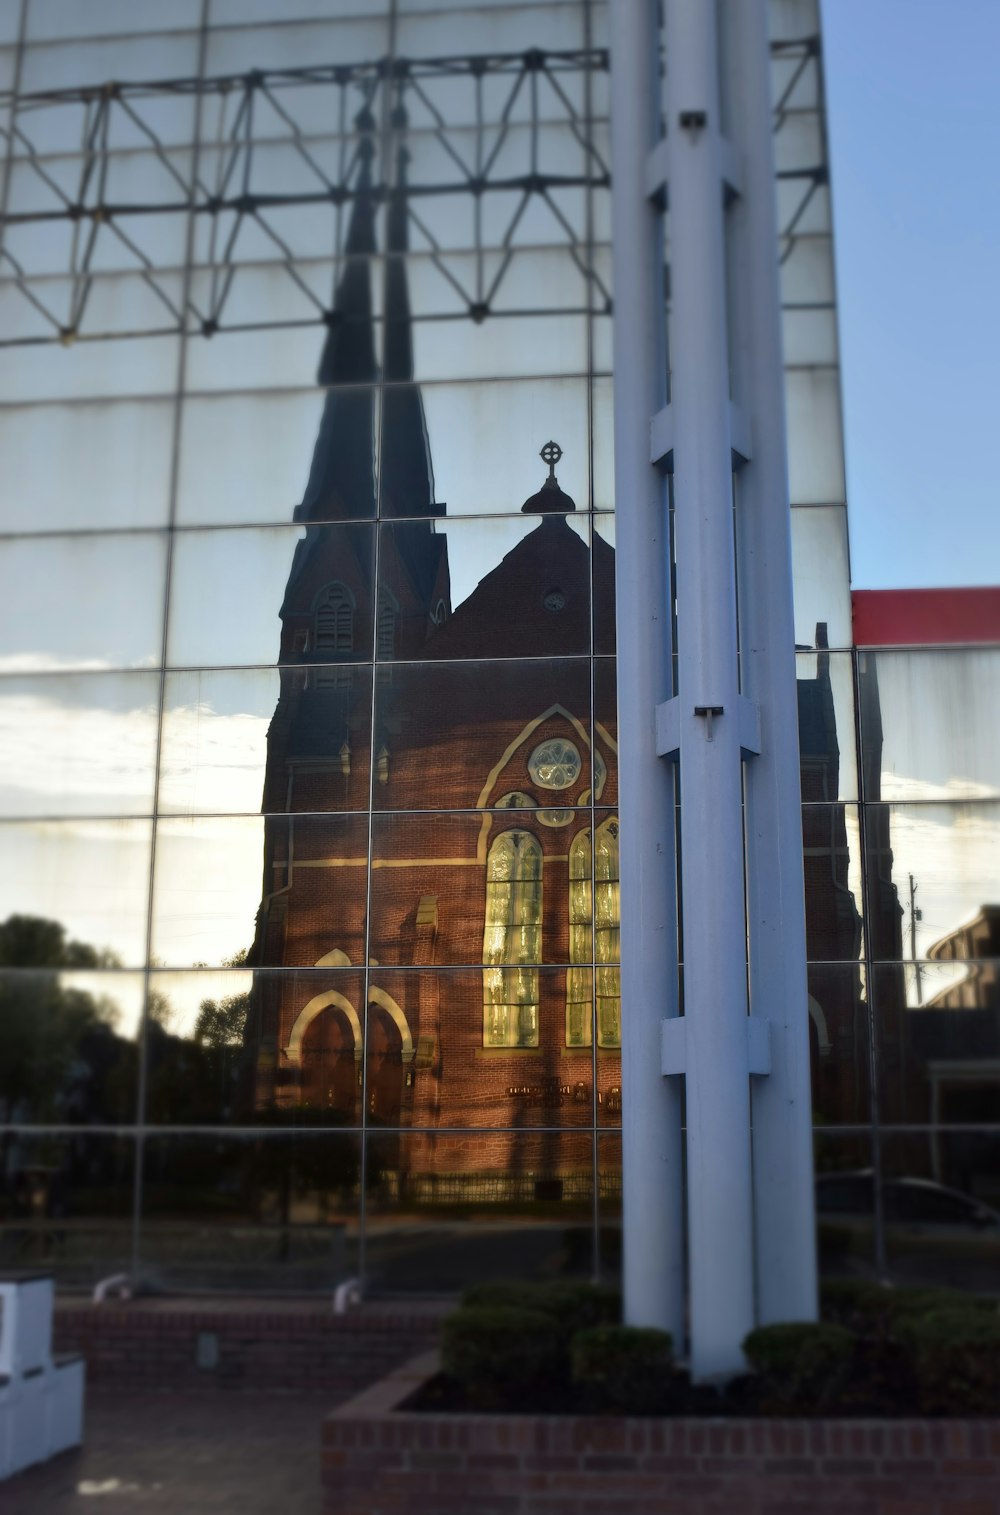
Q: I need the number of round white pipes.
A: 3